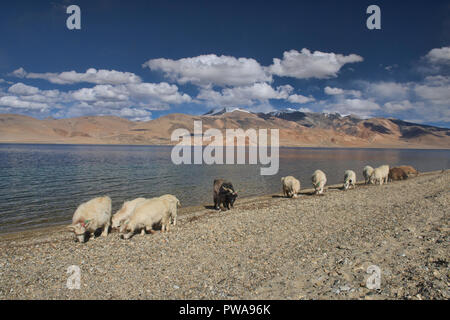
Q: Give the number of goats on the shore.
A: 11